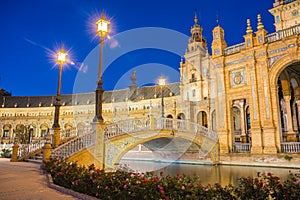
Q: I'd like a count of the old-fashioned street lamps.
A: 3